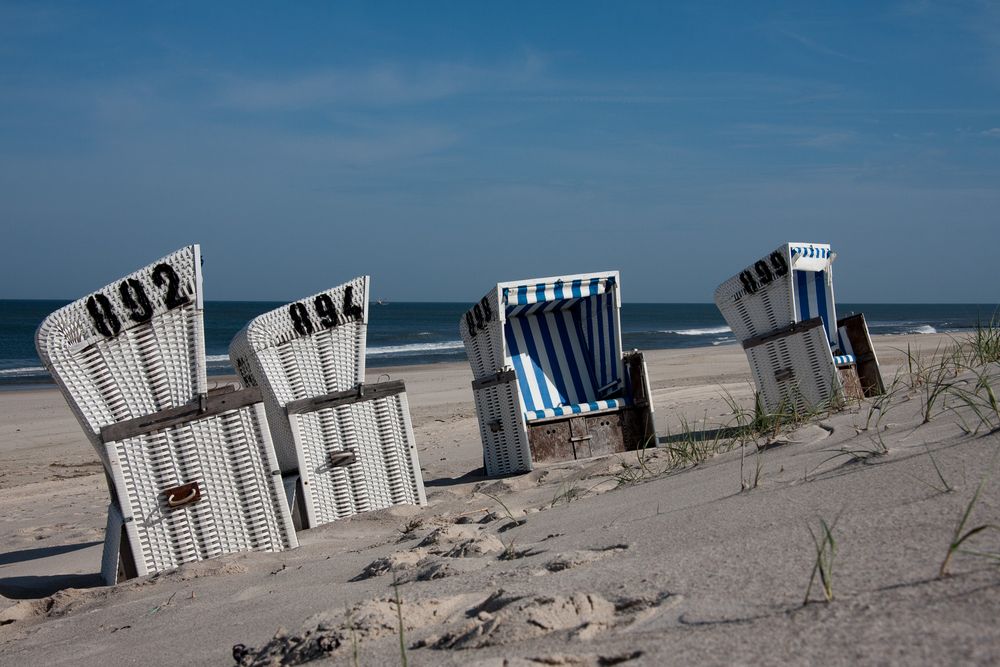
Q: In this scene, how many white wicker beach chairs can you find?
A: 4